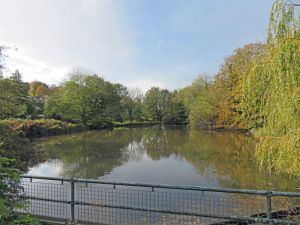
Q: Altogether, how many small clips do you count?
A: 6